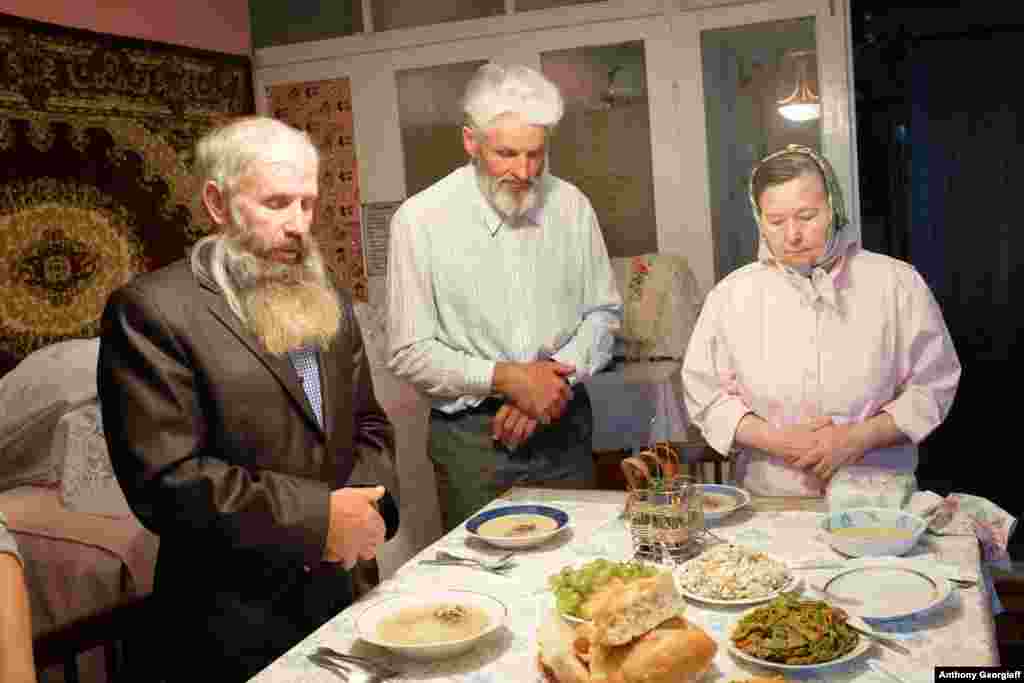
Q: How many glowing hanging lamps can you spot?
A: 1